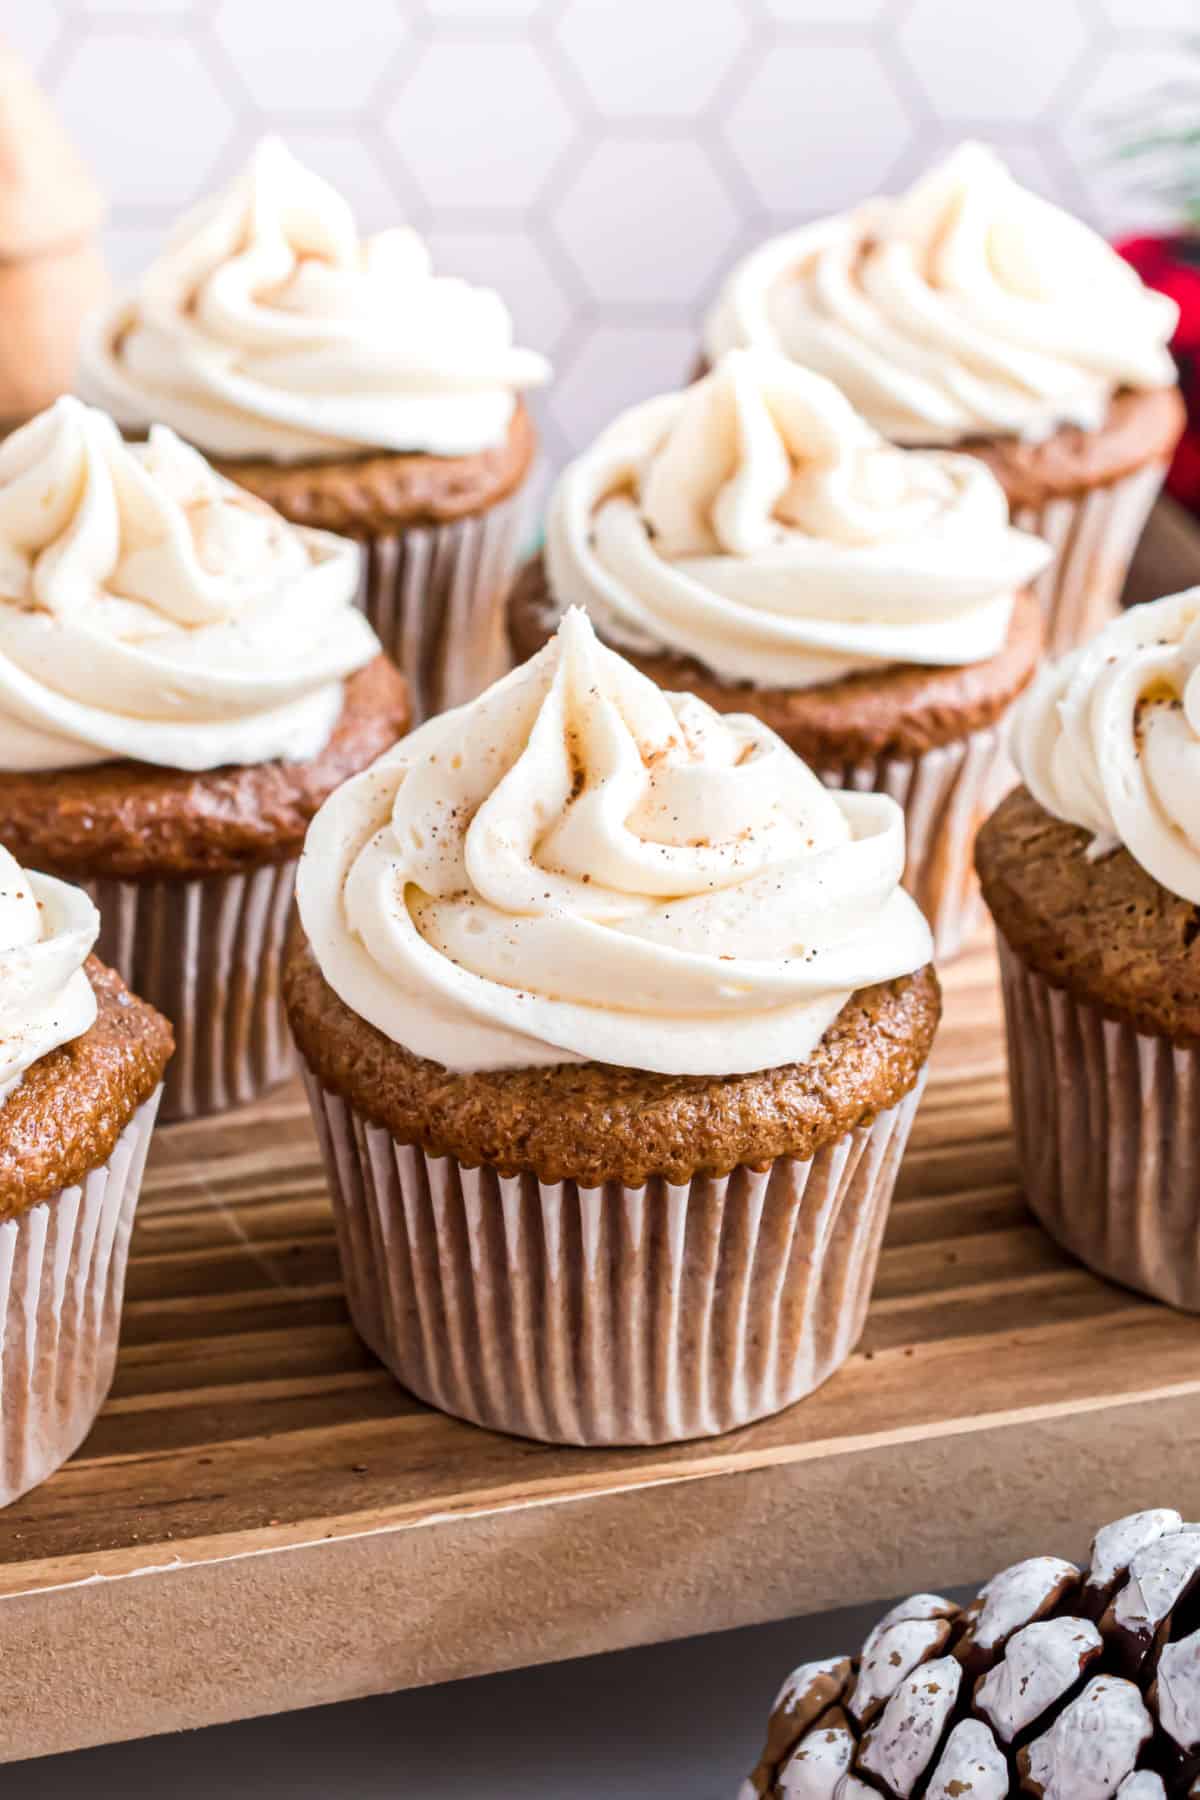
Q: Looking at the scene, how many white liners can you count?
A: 7